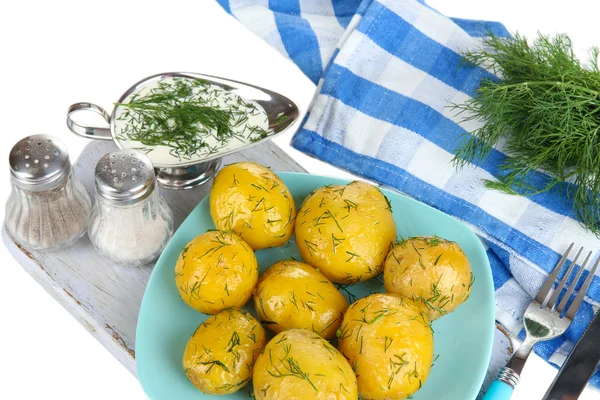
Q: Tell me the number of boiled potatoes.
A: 8